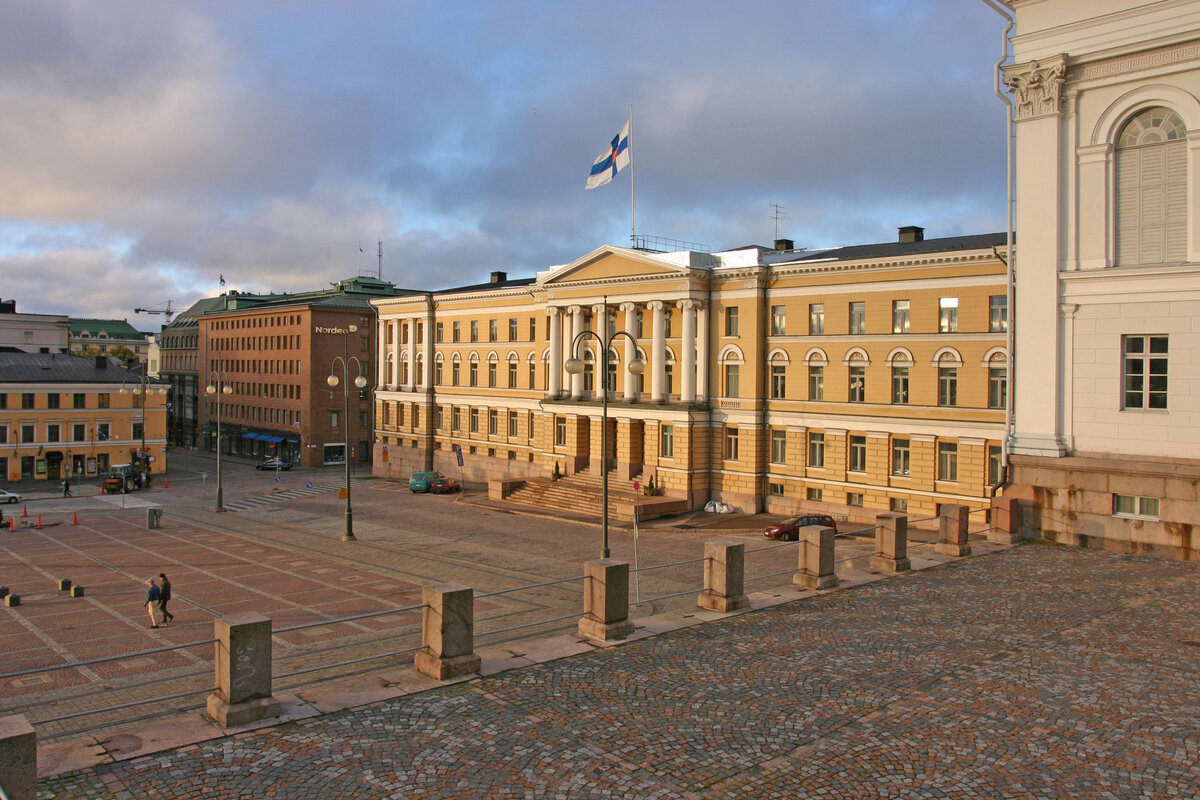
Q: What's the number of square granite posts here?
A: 9